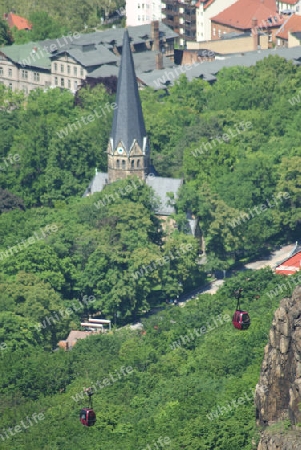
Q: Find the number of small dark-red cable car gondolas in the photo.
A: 2